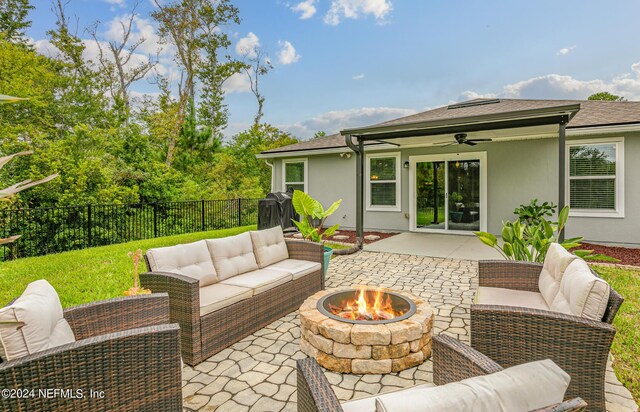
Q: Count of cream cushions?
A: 12